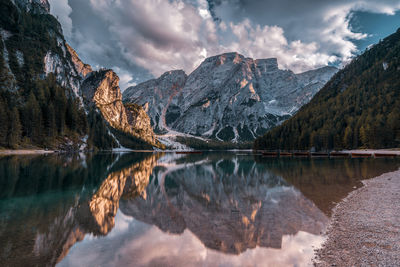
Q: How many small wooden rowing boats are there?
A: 7